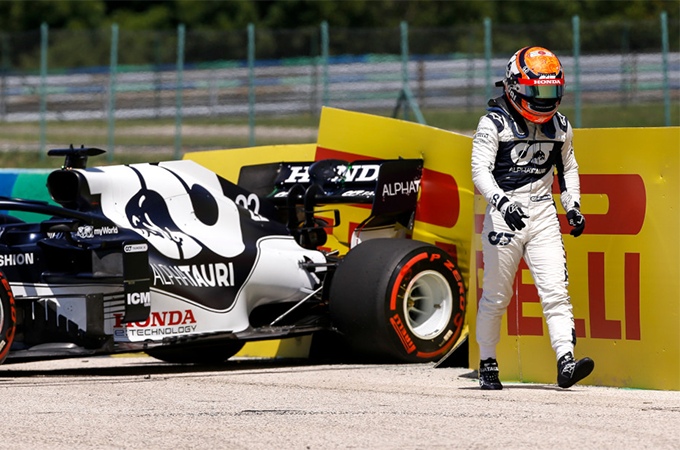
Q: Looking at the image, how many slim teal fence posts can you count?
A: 9